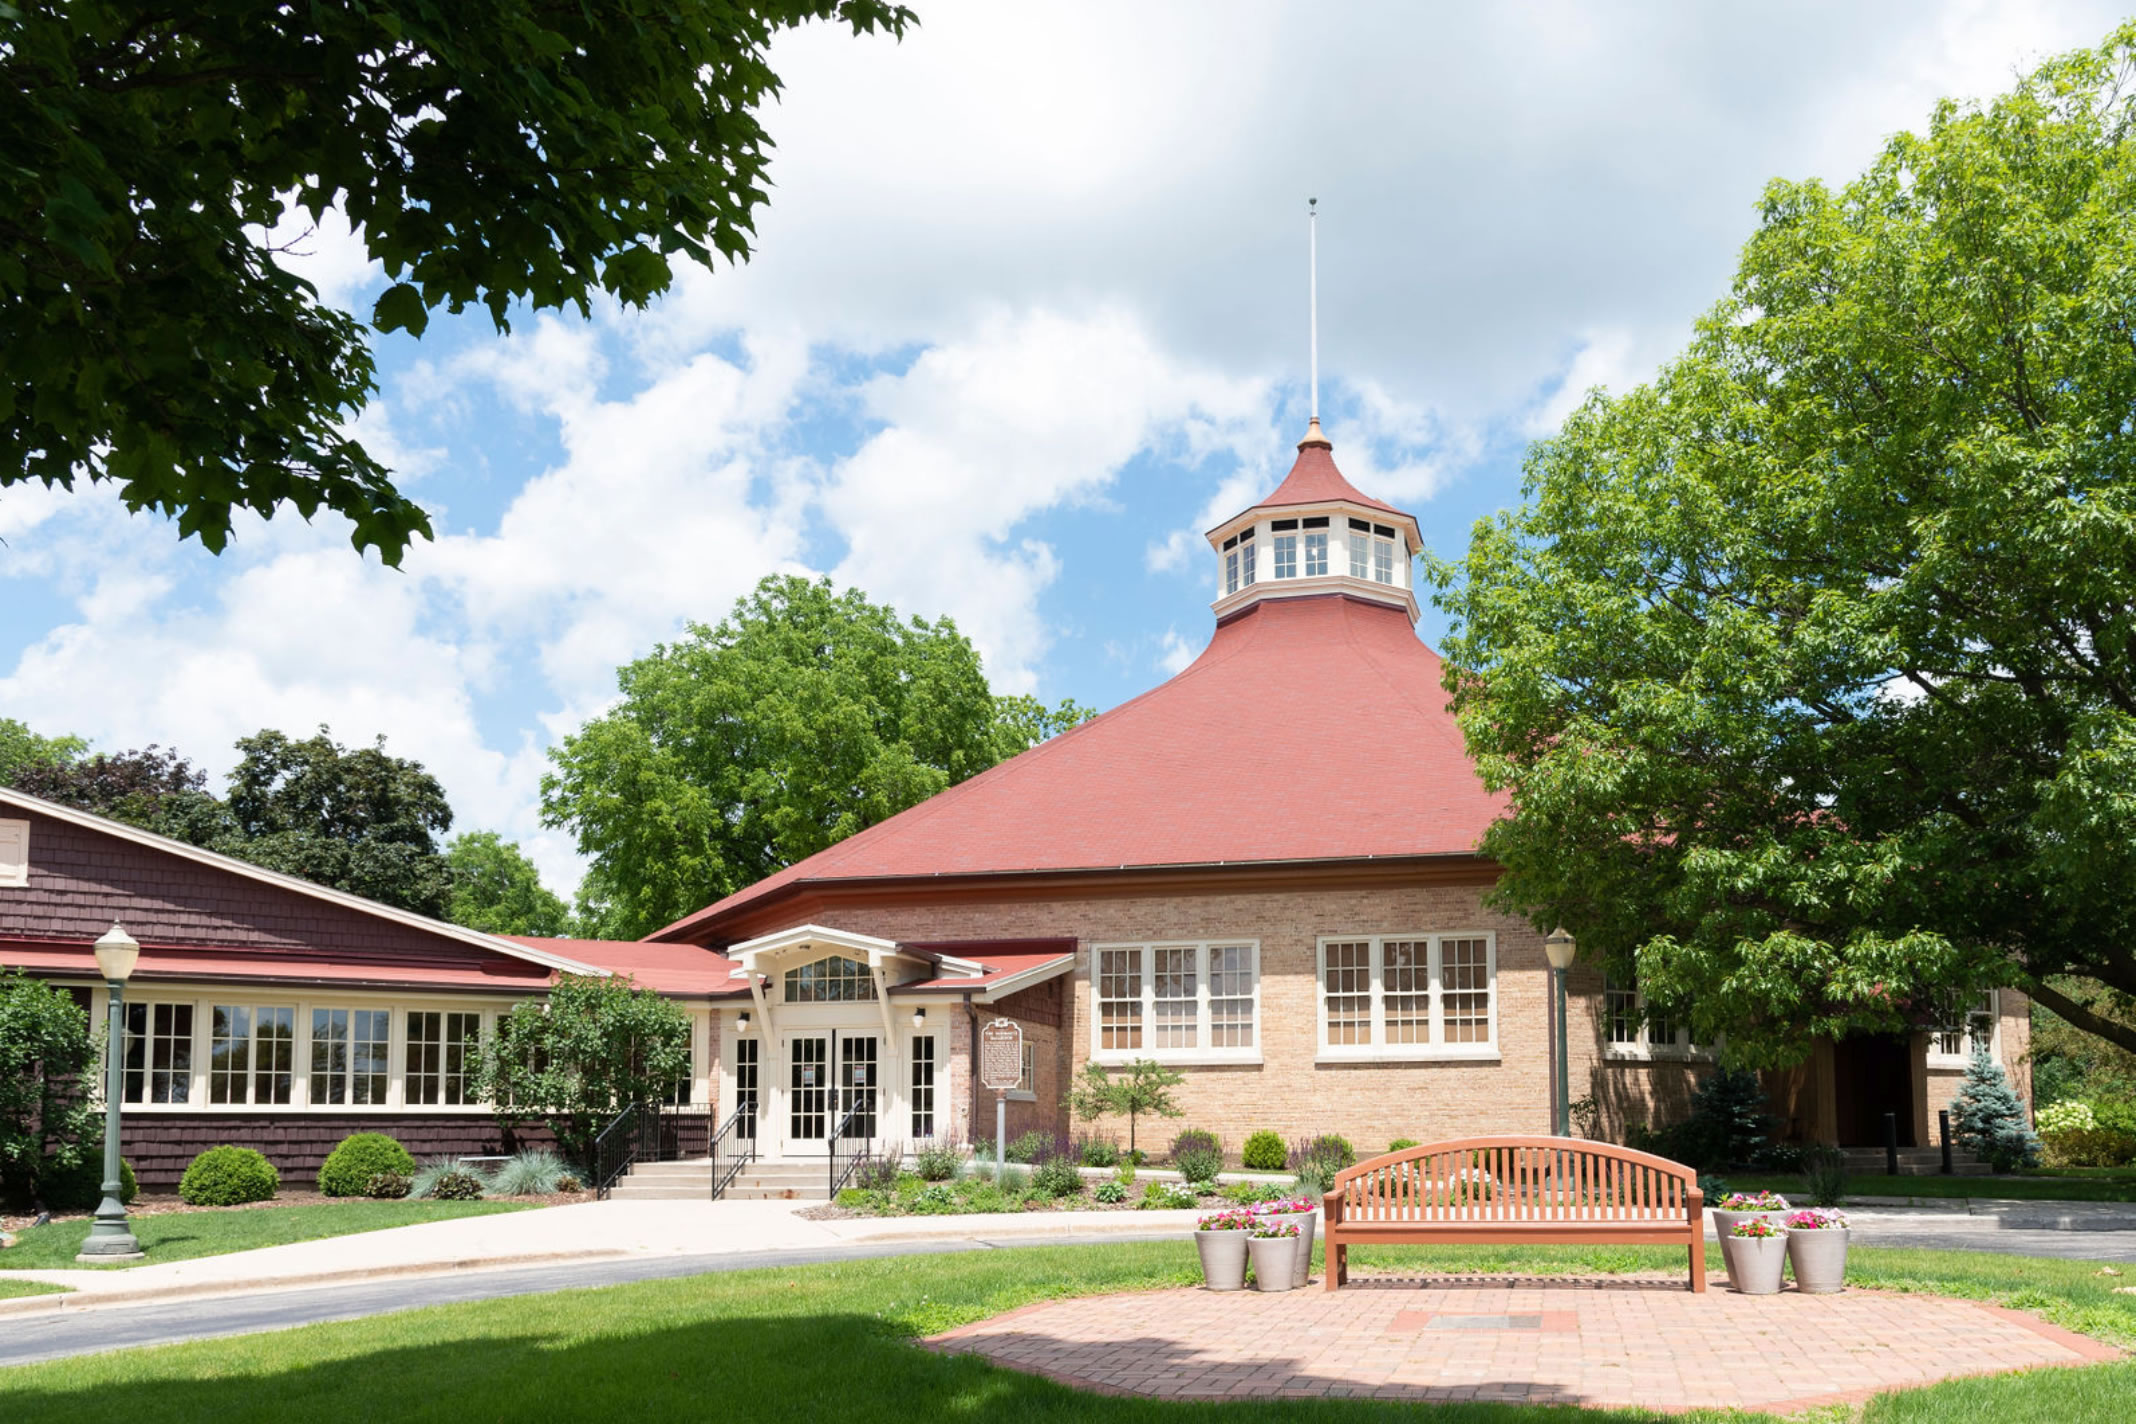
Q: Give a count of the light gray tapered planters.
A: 6